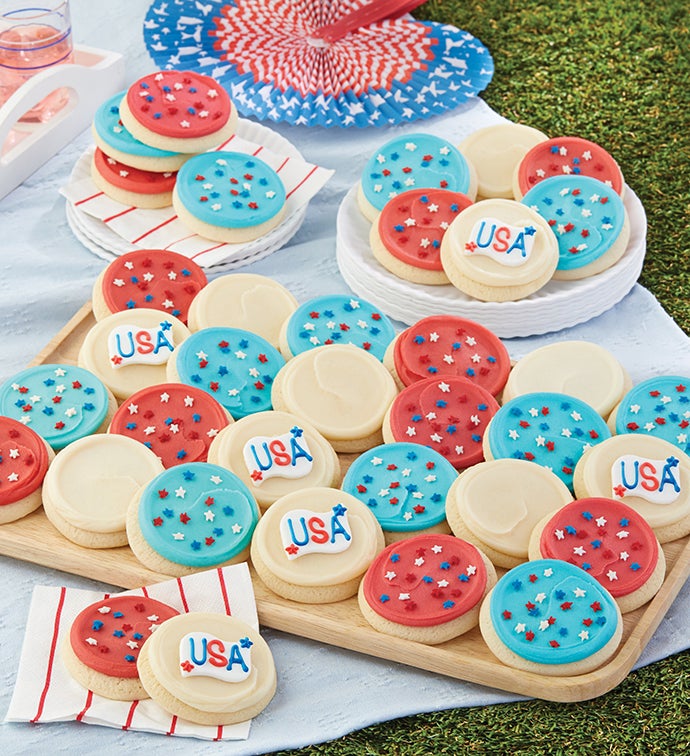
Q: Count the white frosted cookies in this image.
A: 12